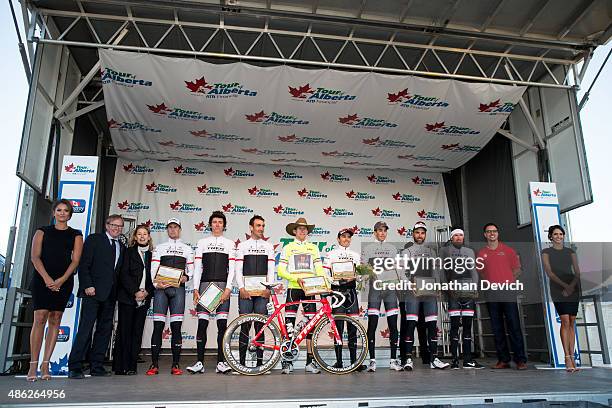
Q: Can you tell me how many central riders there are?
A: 8